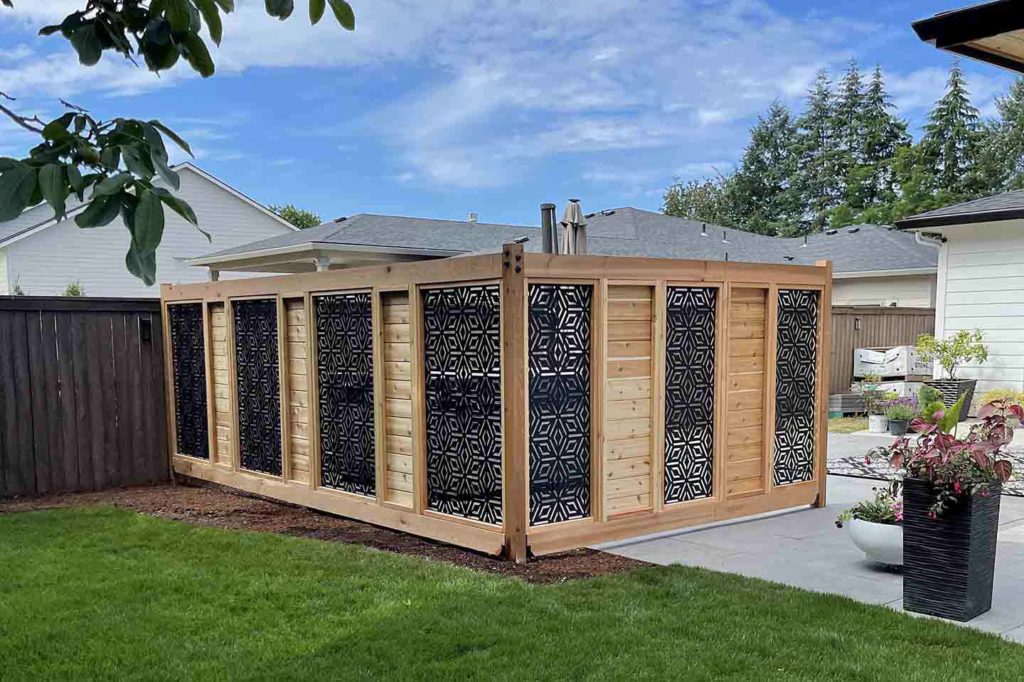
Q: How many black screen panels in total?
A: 7